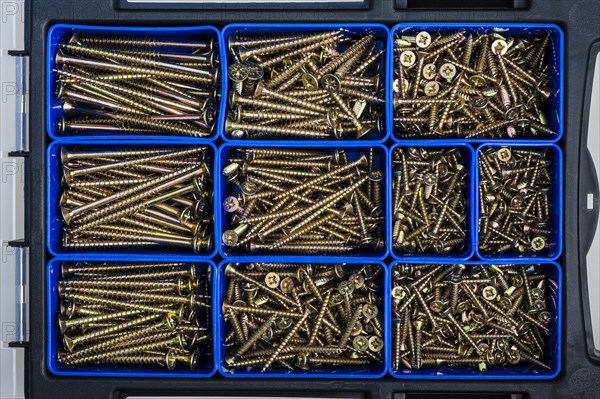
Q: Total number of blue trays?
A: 10